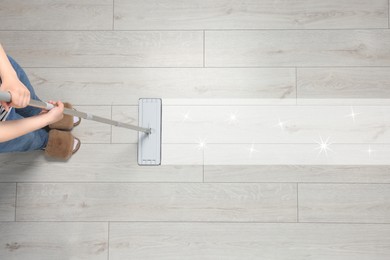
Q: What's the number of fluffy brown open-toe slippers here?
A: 2